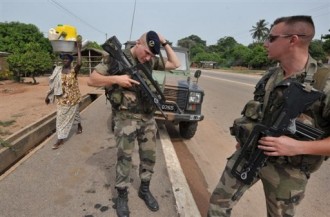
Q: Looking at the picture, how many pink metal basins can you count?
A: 0